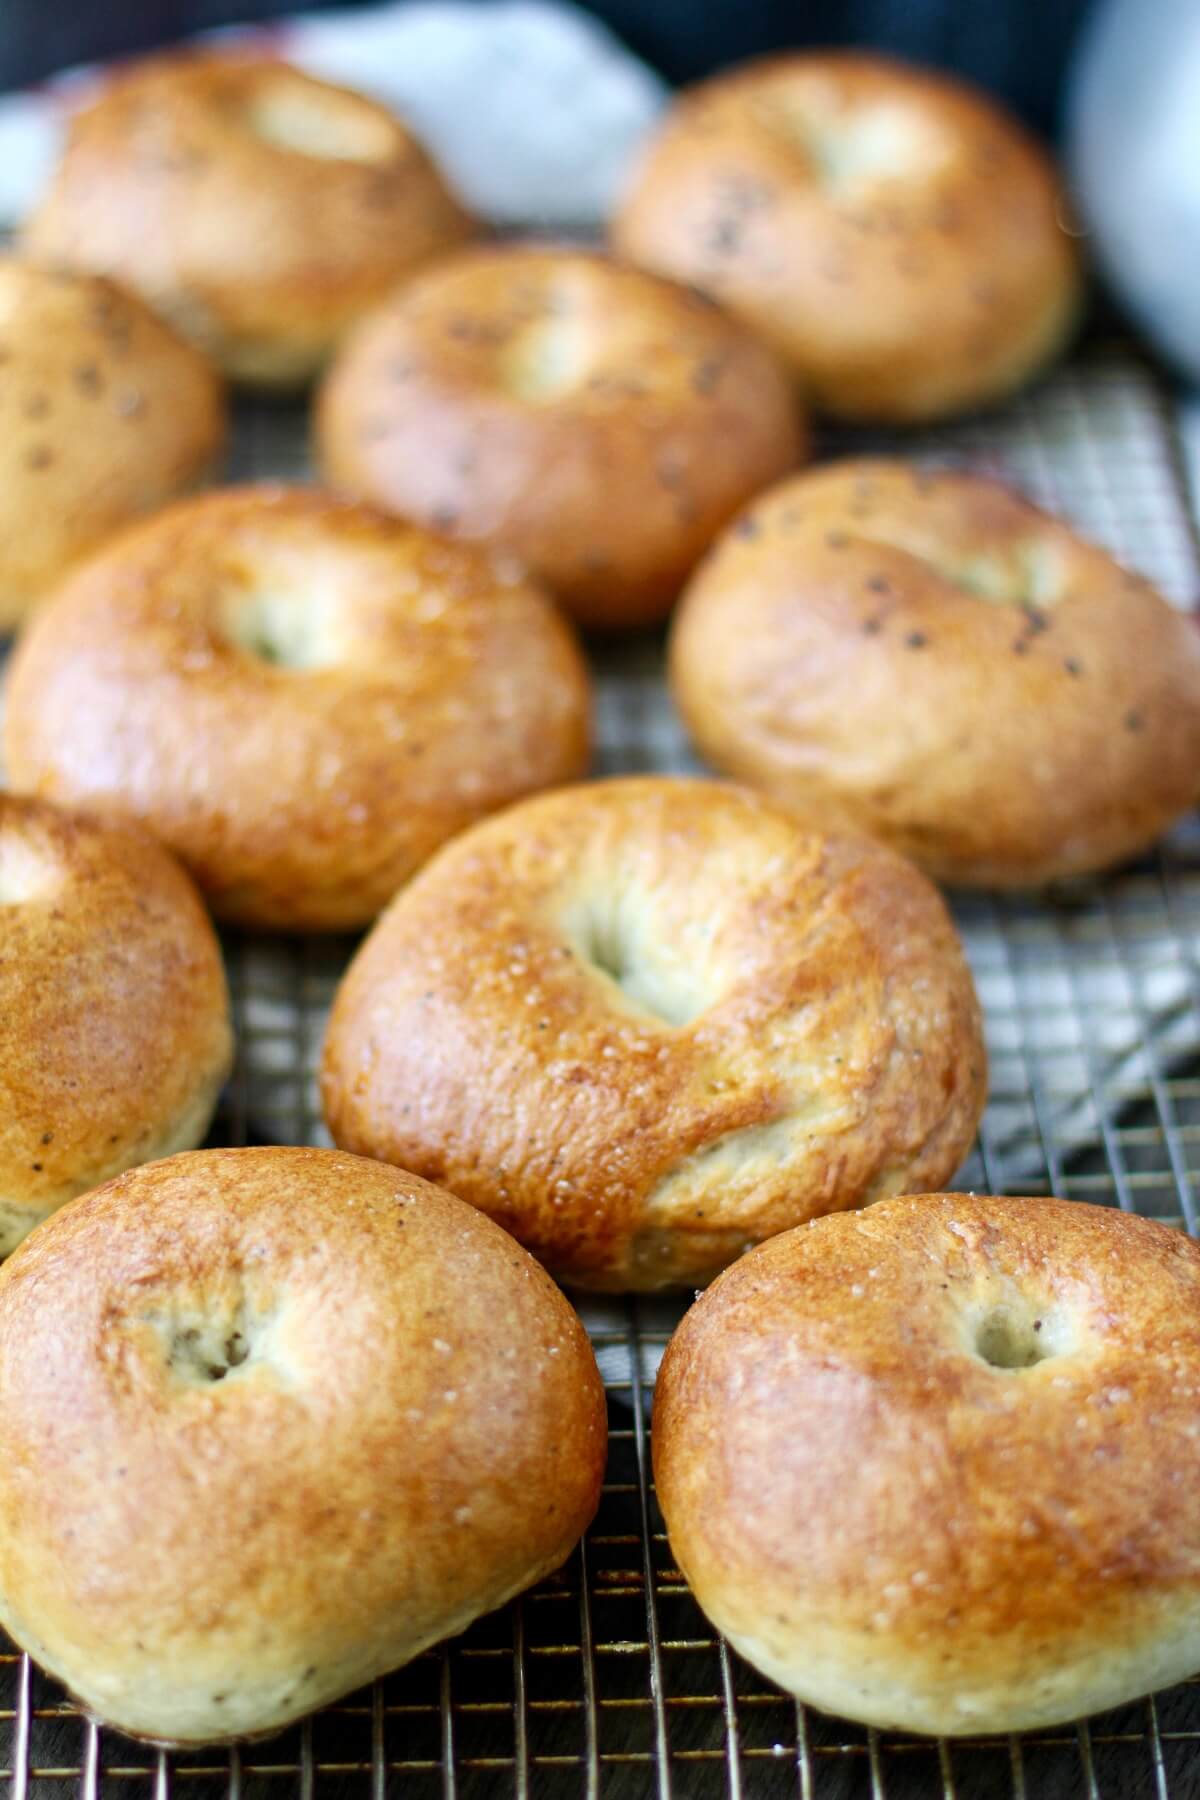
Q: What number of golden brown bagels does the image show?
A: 10